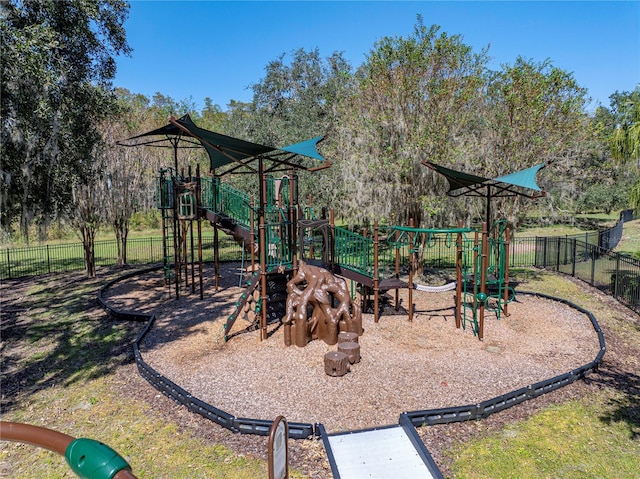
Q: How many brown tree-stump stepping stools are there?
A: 3